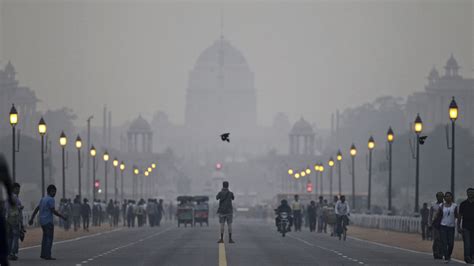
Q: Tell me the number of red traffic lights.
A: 3